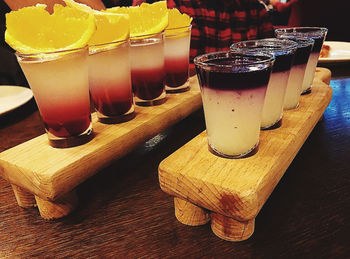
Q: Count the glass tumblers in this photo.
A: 8